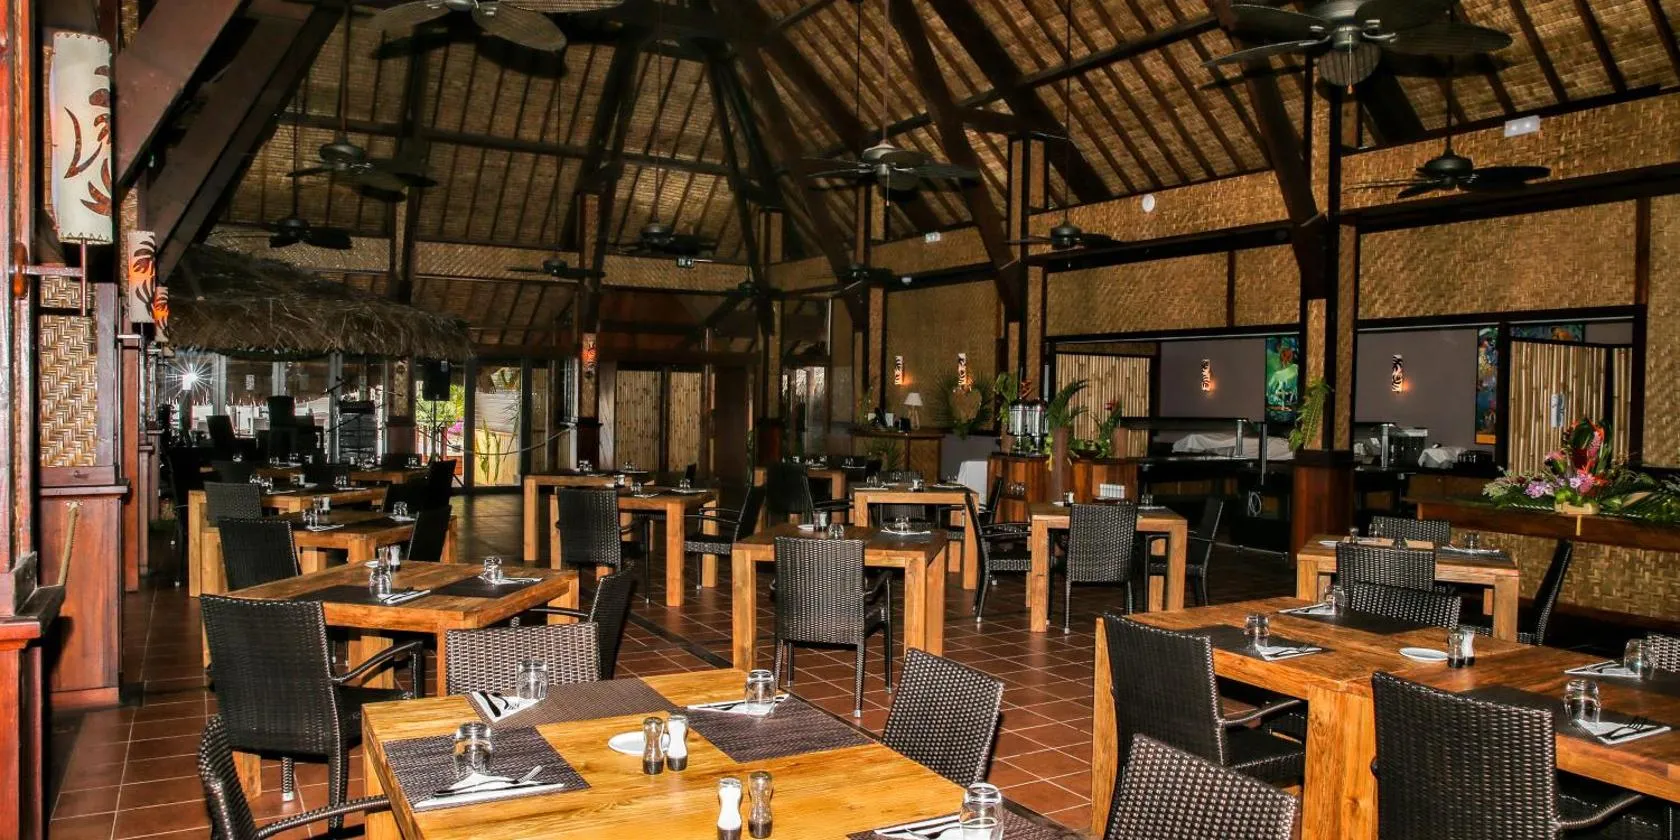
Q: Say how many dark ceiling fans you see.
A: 11